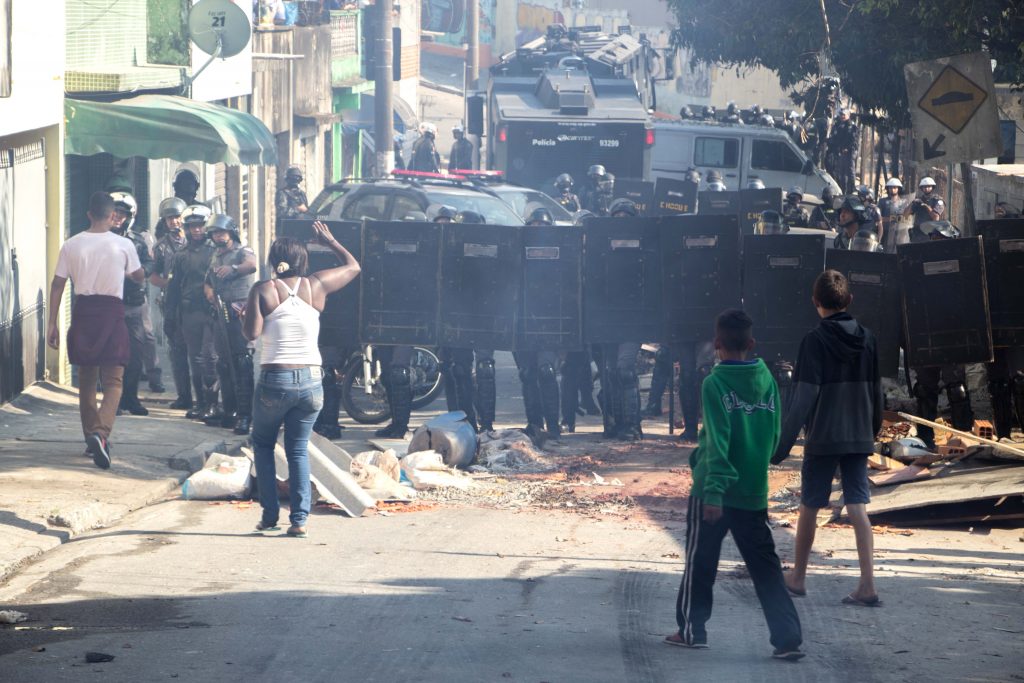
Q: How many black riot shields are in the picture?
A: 14